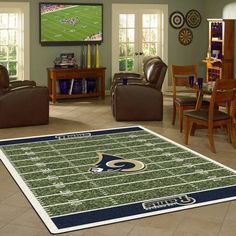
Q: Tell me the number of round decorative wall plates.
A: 3